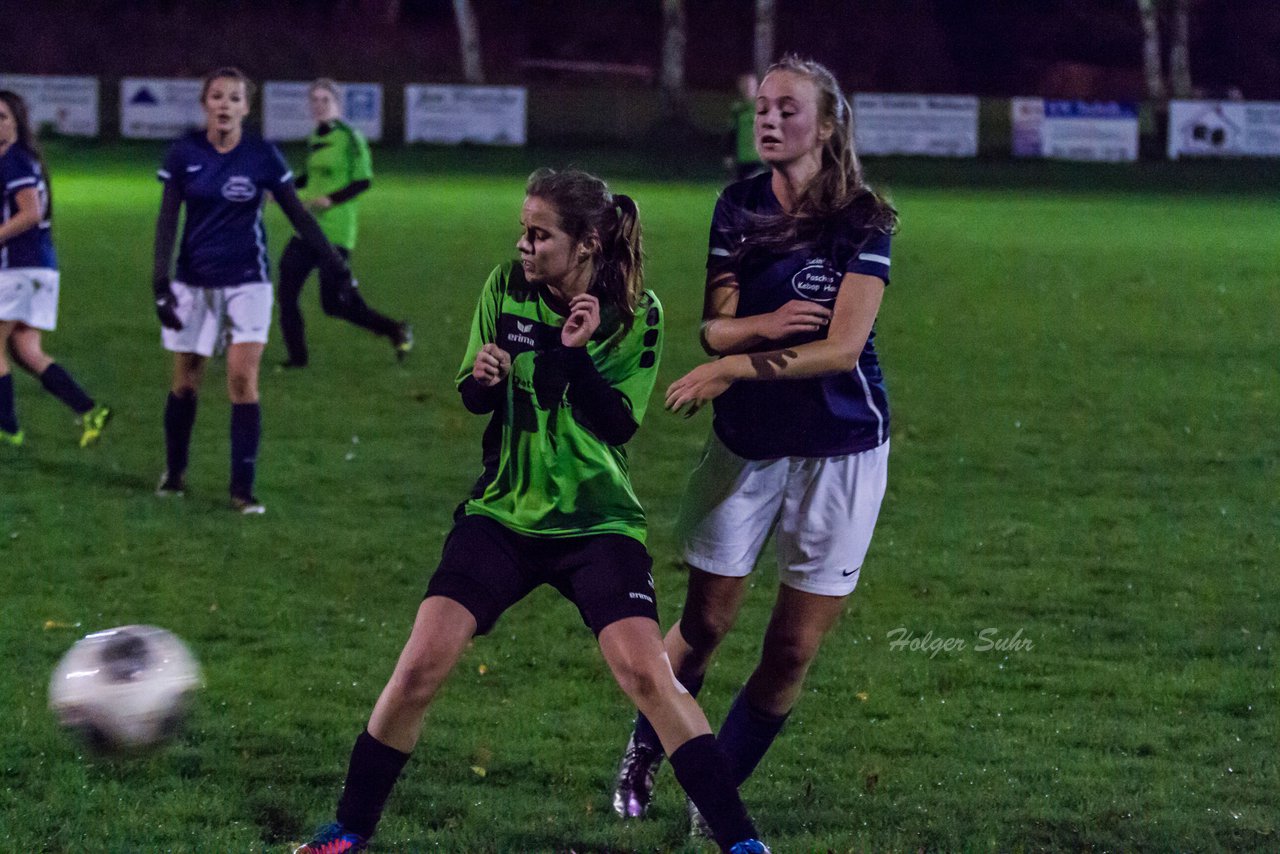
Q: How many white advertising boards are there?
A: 7